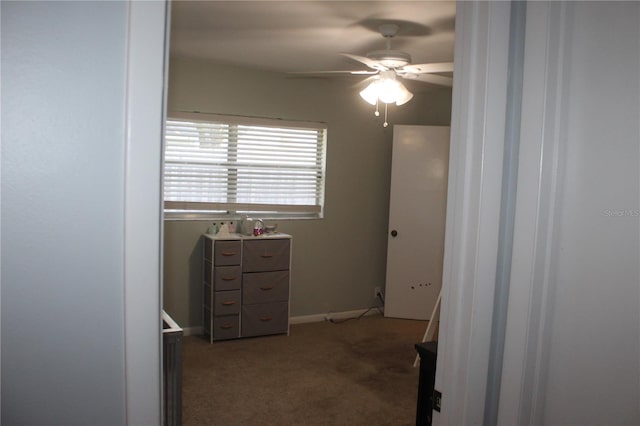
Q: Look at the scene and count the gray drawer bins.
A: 7